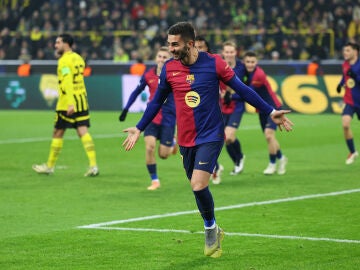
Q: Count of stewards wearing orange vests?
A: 4